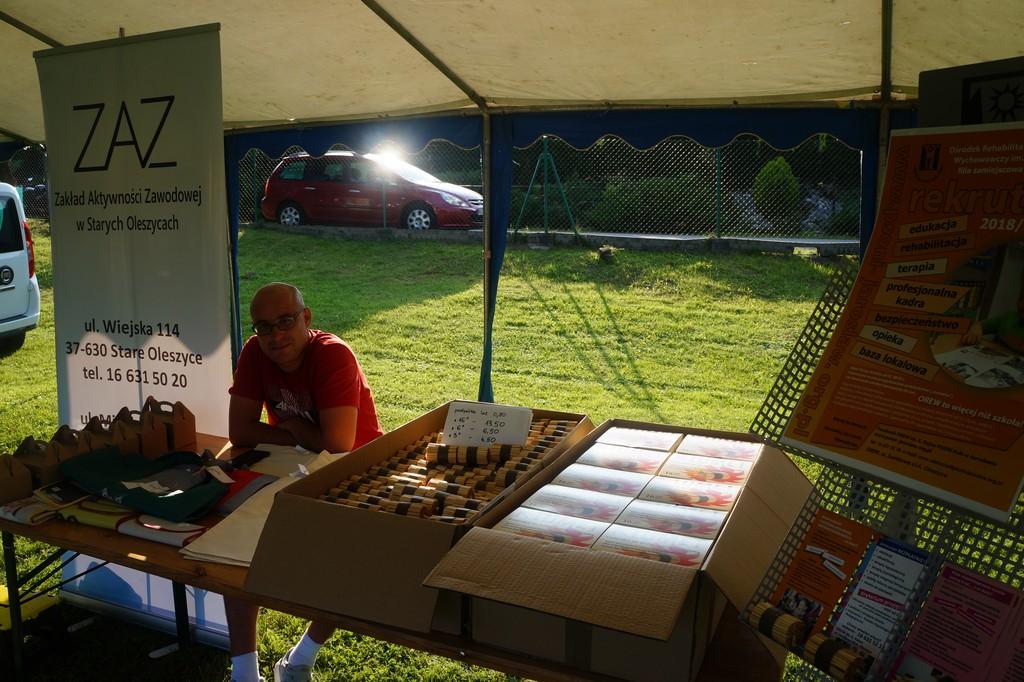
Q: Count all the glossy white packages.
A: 10